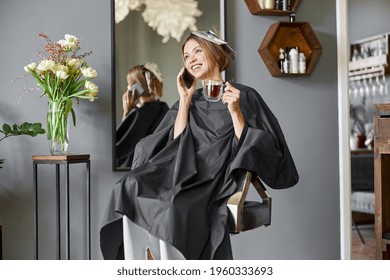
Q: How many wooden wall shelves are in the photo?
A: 2